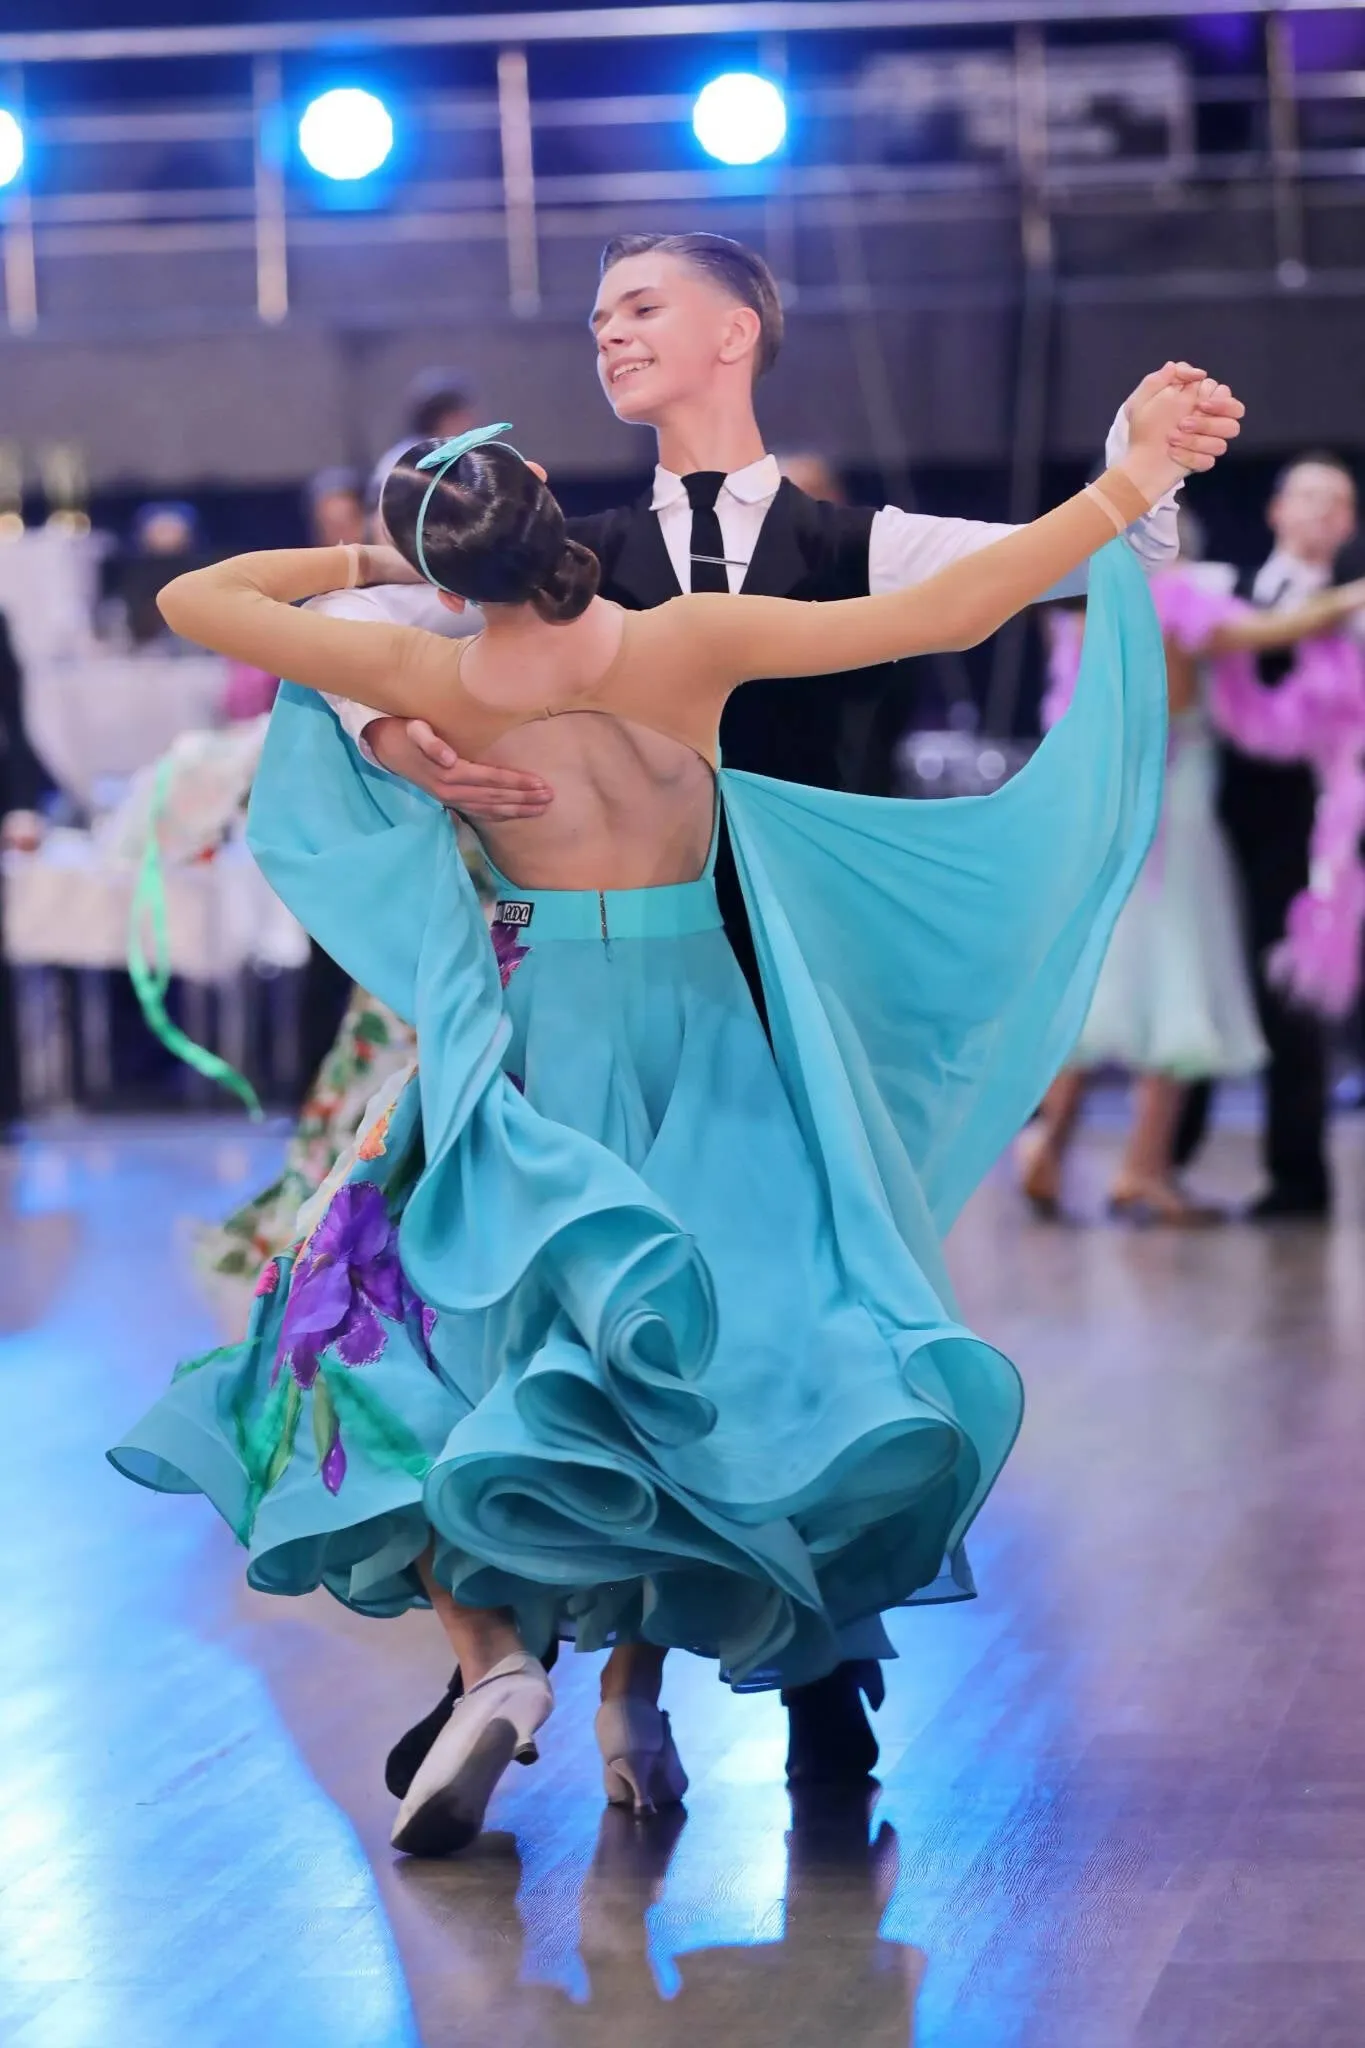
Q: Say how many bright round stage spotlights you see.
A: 3